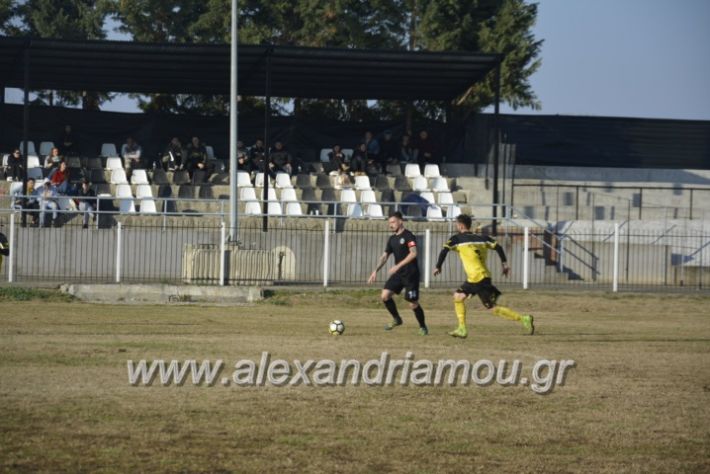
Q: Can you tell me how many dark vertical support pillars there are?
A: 3